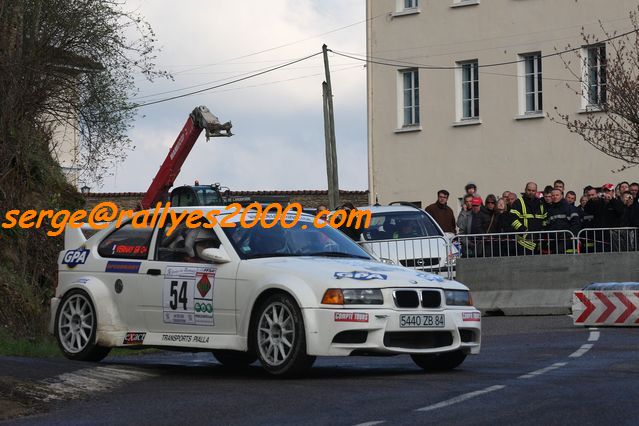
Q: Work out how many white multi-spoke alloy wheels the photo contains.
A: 2